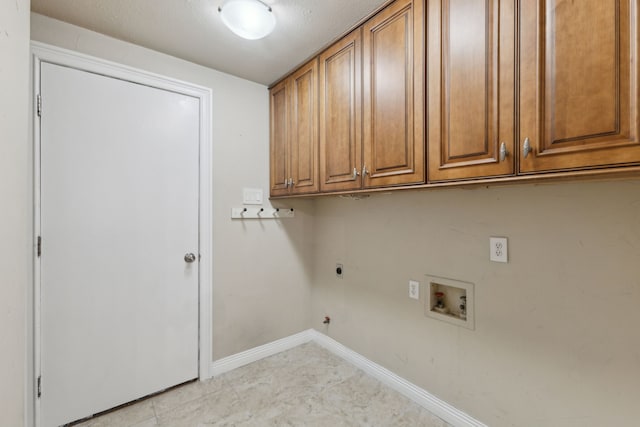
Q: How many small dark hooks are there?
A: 4